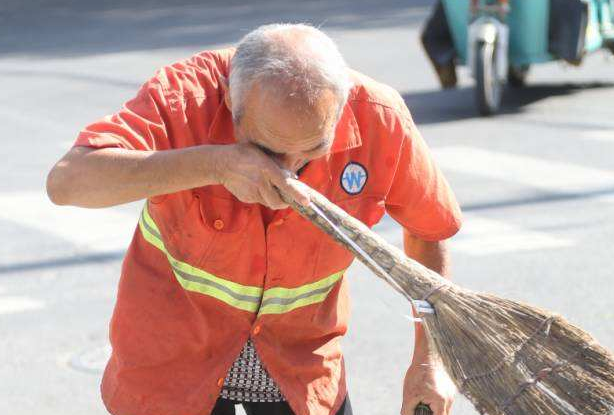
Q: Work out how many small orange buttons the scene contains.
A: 4